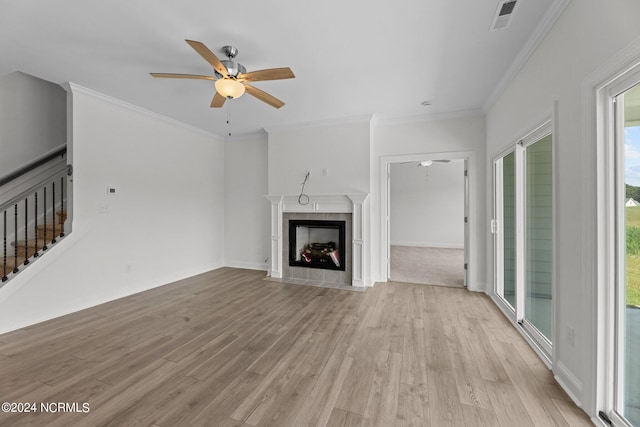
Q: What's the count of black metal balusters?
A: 7